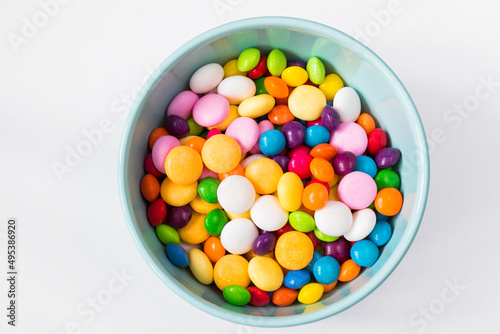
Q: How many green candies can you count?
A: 12